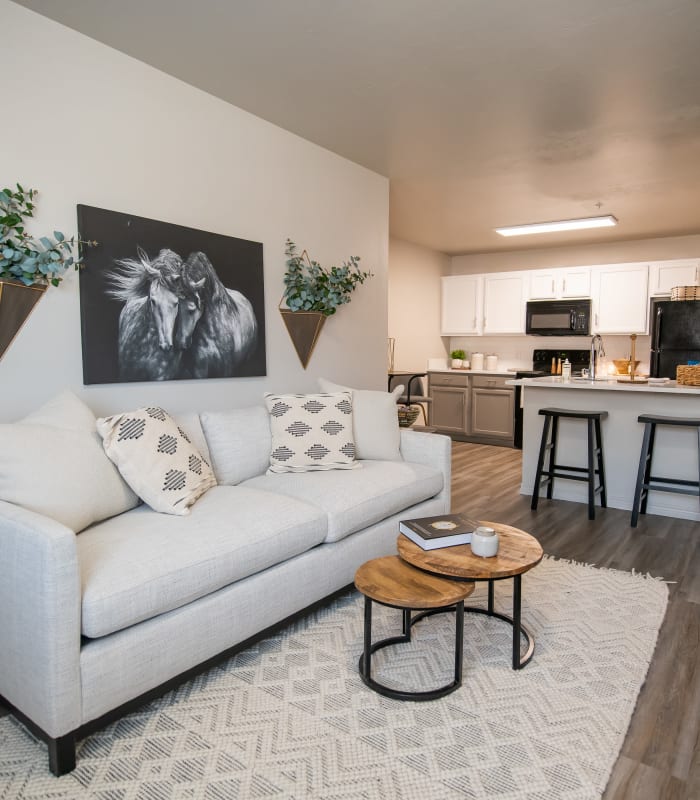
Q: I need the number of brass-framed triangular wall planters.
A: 2